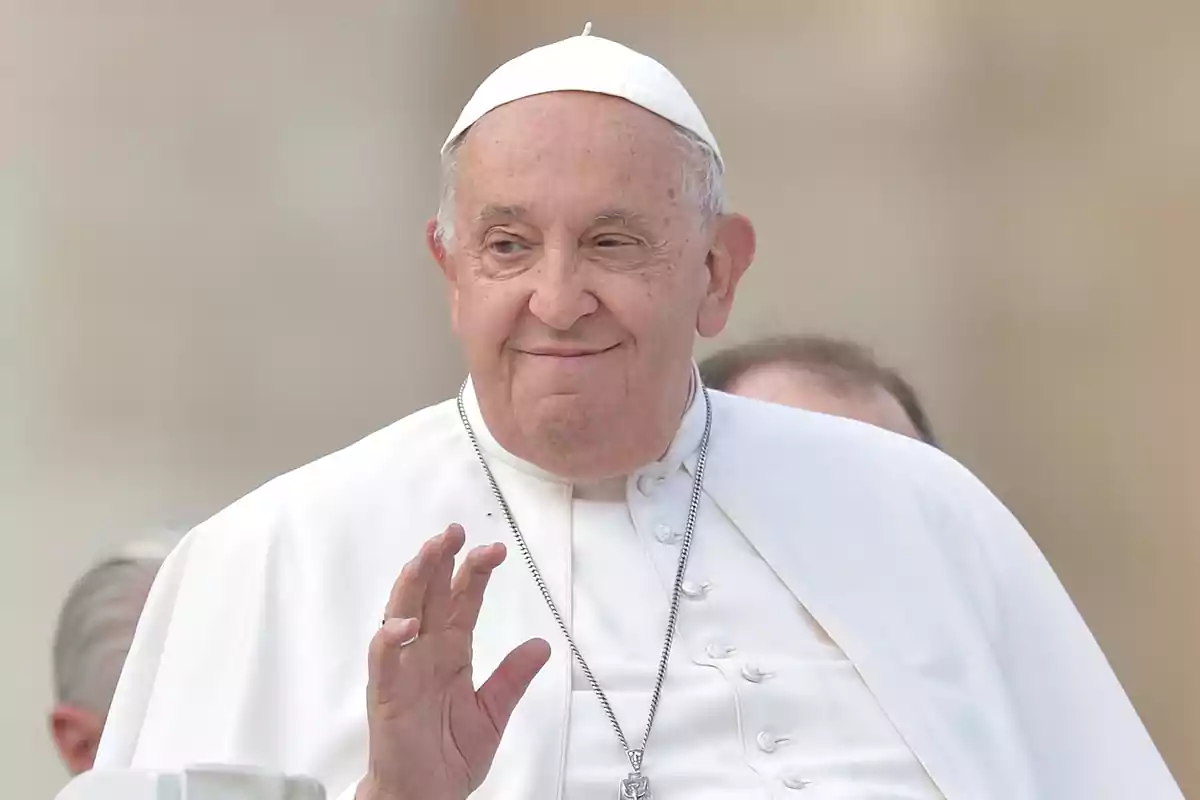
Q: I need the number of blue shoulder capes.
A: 0